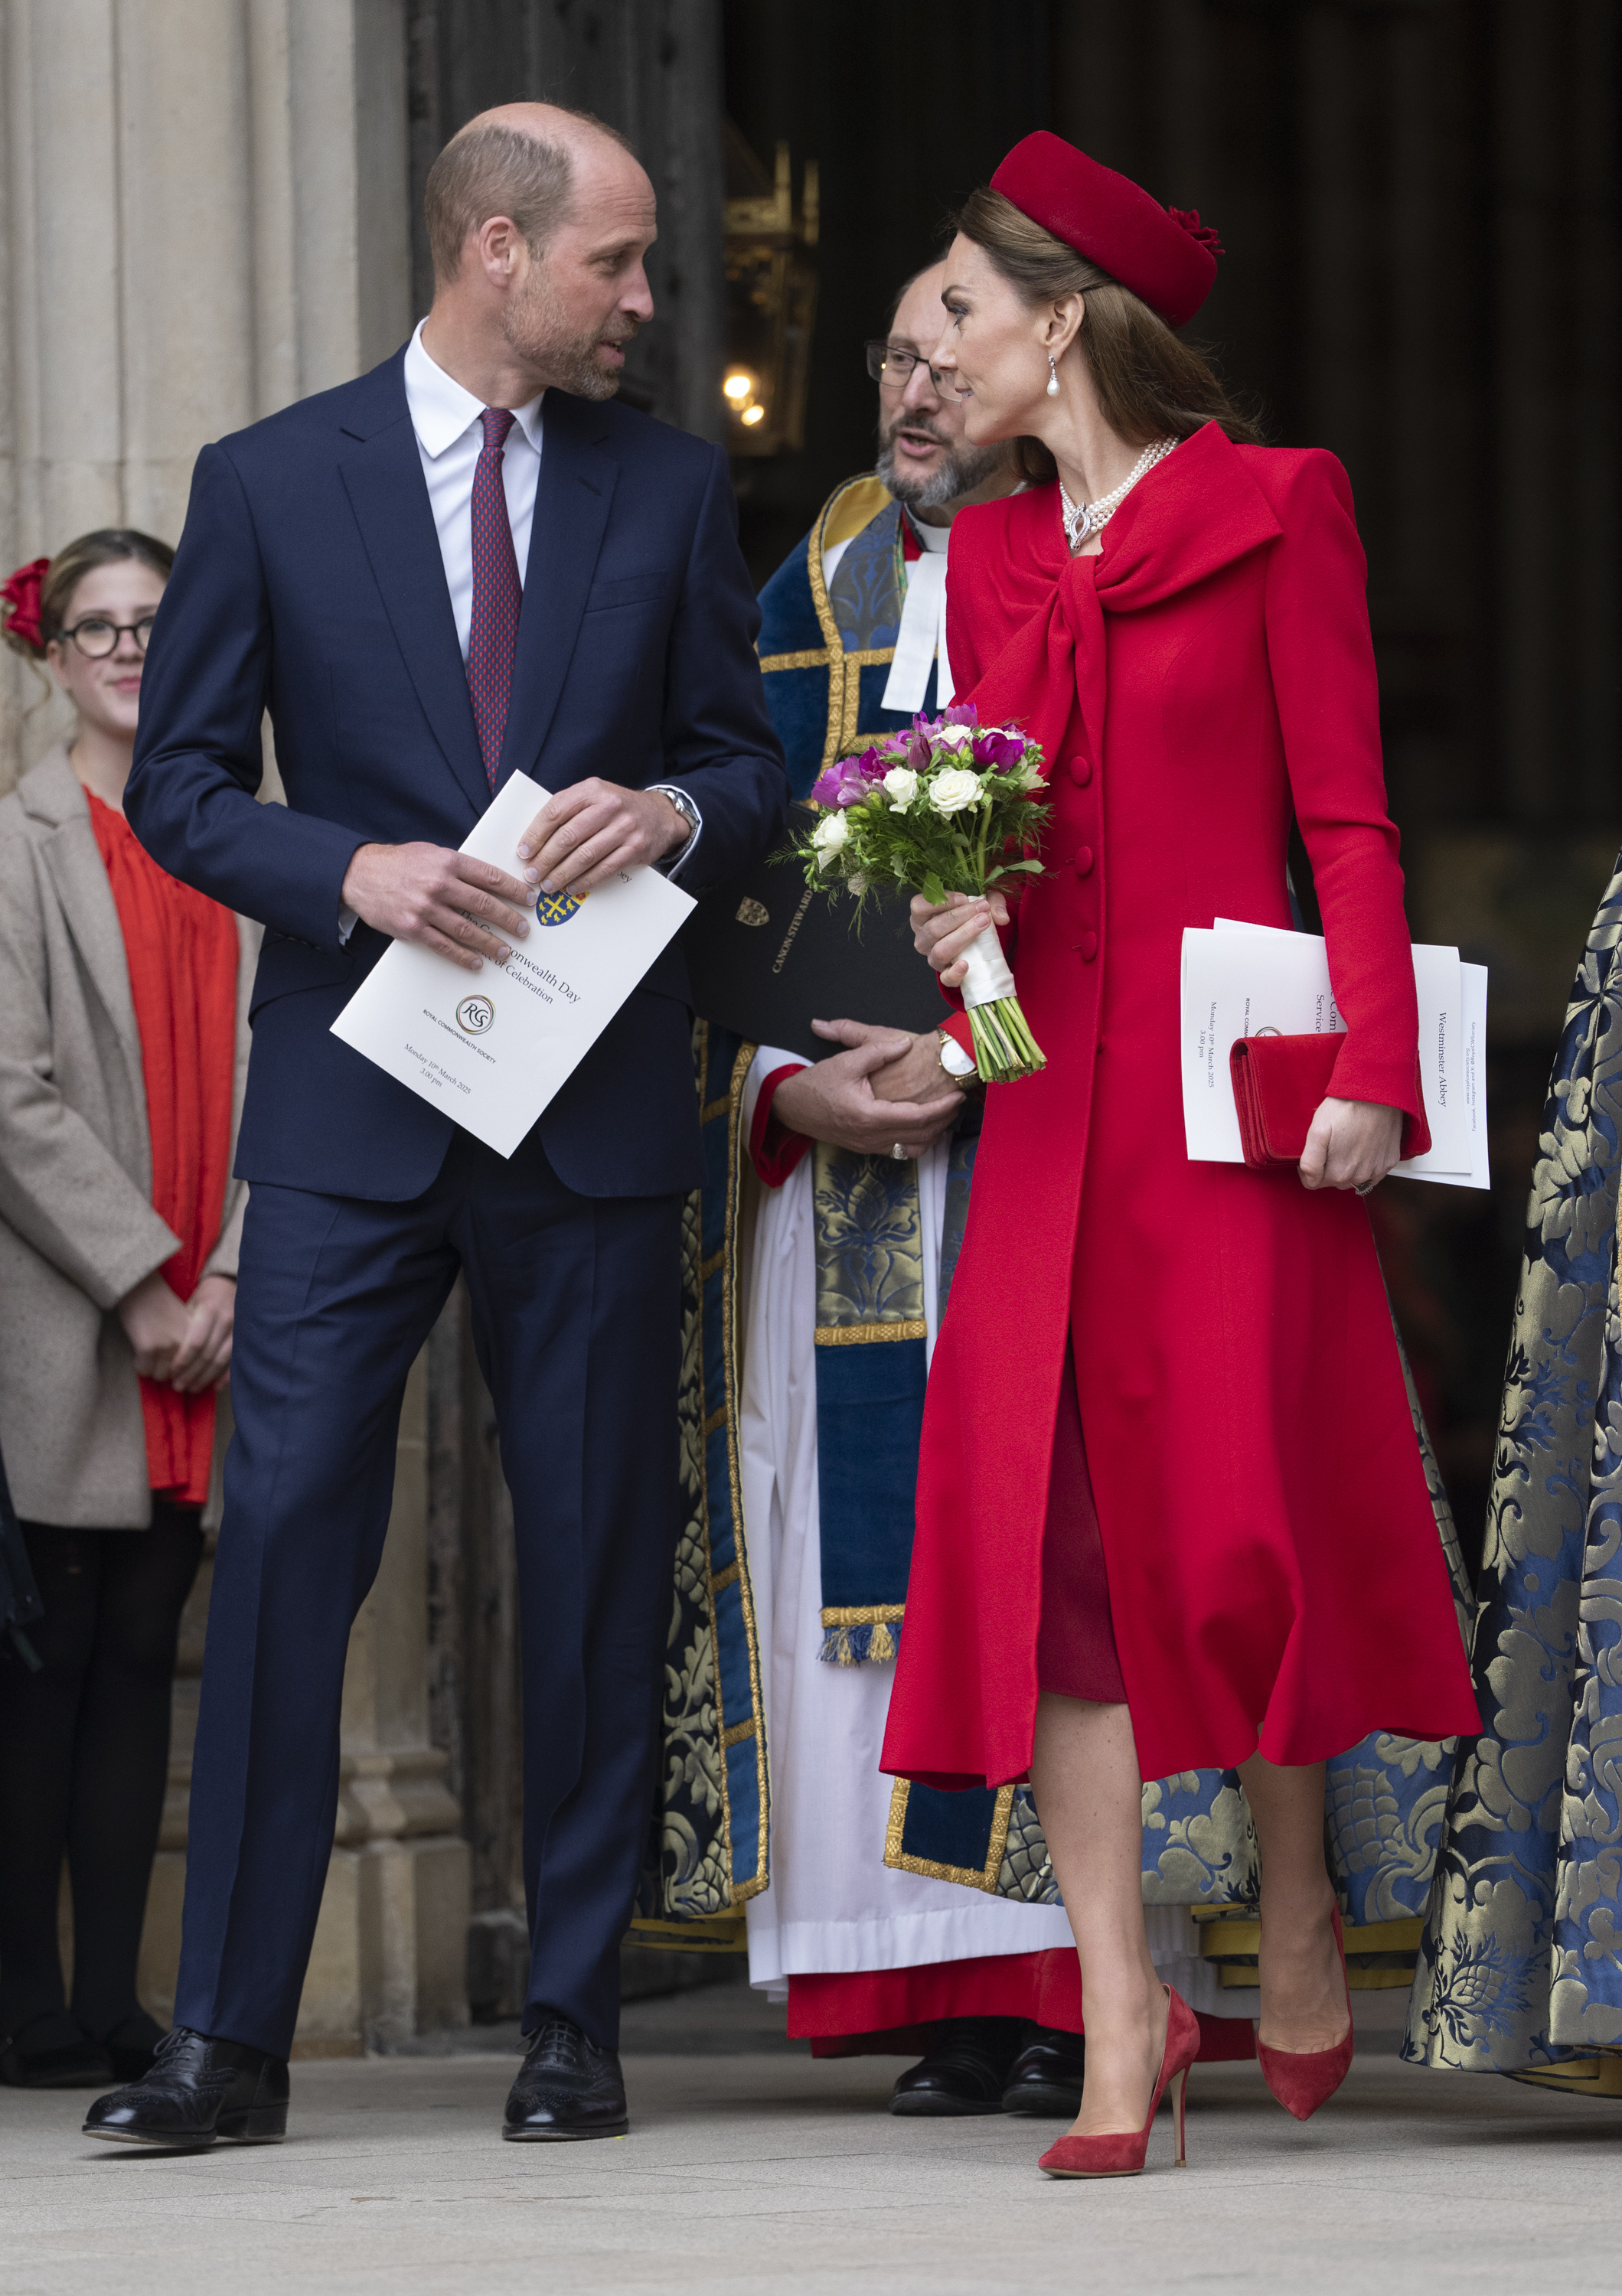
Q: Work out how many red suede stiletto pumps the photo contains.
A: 2